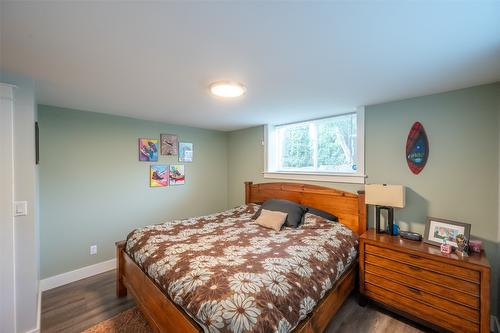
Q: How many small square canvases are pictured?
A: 5